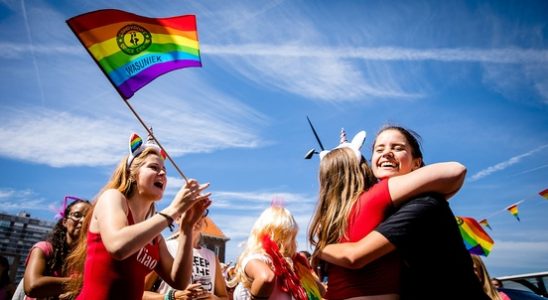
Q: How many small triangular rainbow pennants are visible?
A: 3